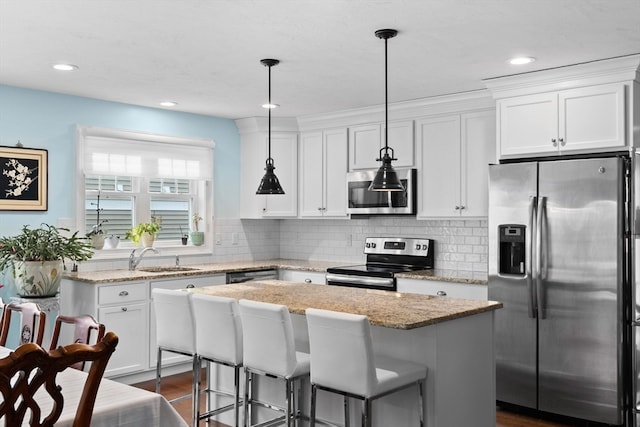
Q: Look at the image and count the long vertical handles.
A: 2